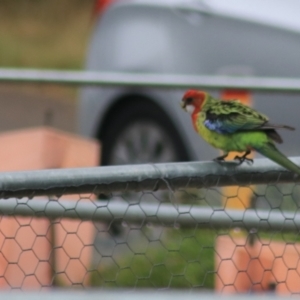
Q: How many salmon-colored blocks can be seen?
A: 2